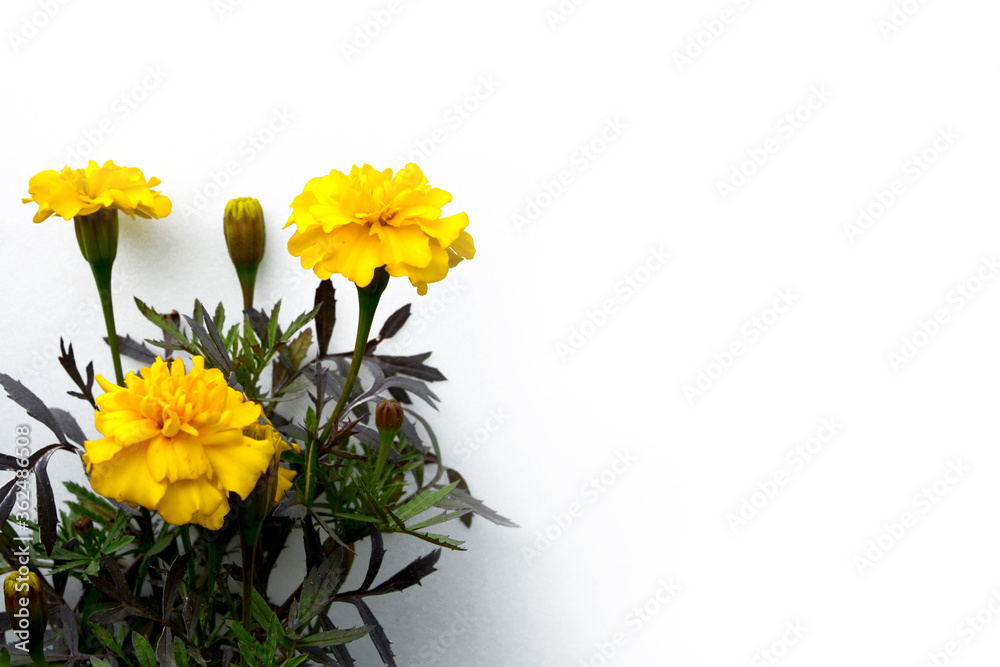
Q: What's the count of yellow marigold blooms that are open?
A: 3